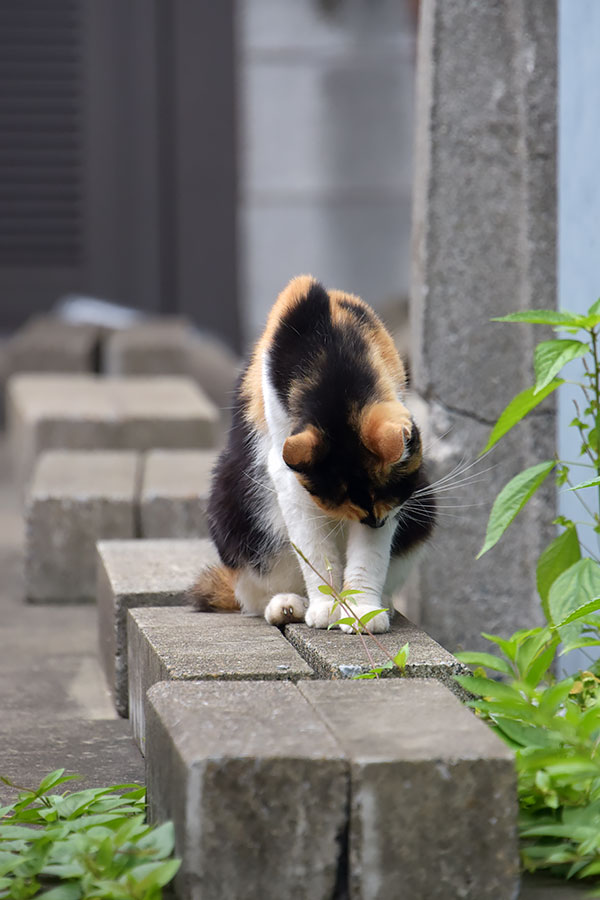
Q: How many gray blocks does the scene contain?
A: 11